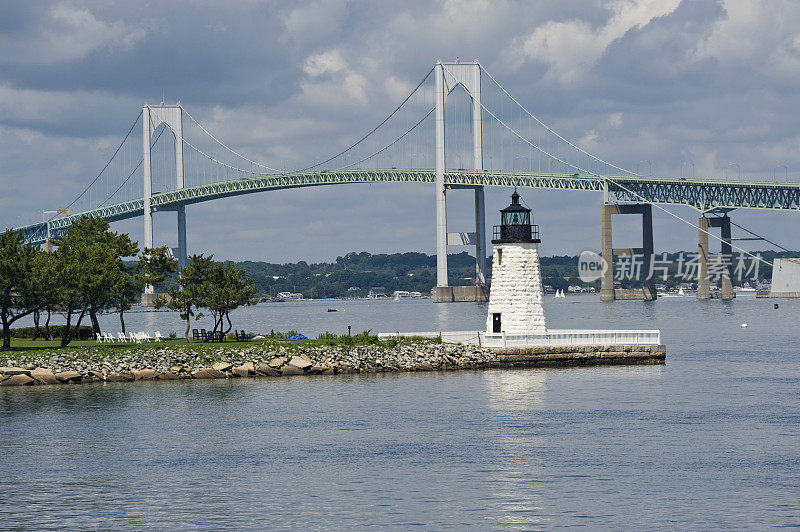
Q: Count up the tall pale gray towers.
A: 2